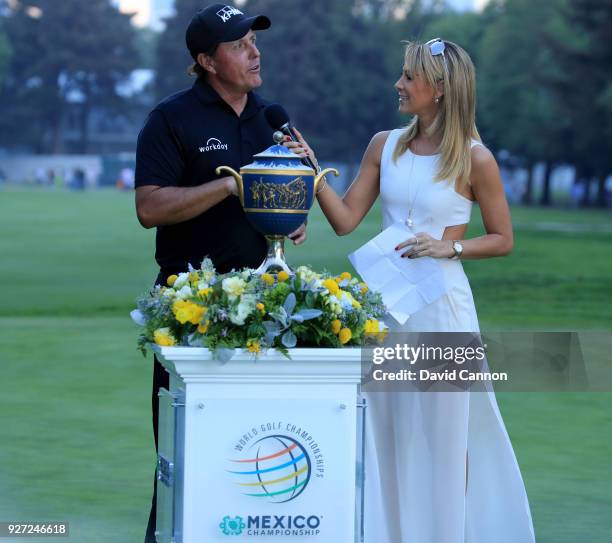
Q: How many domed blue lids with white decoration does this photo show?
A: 1